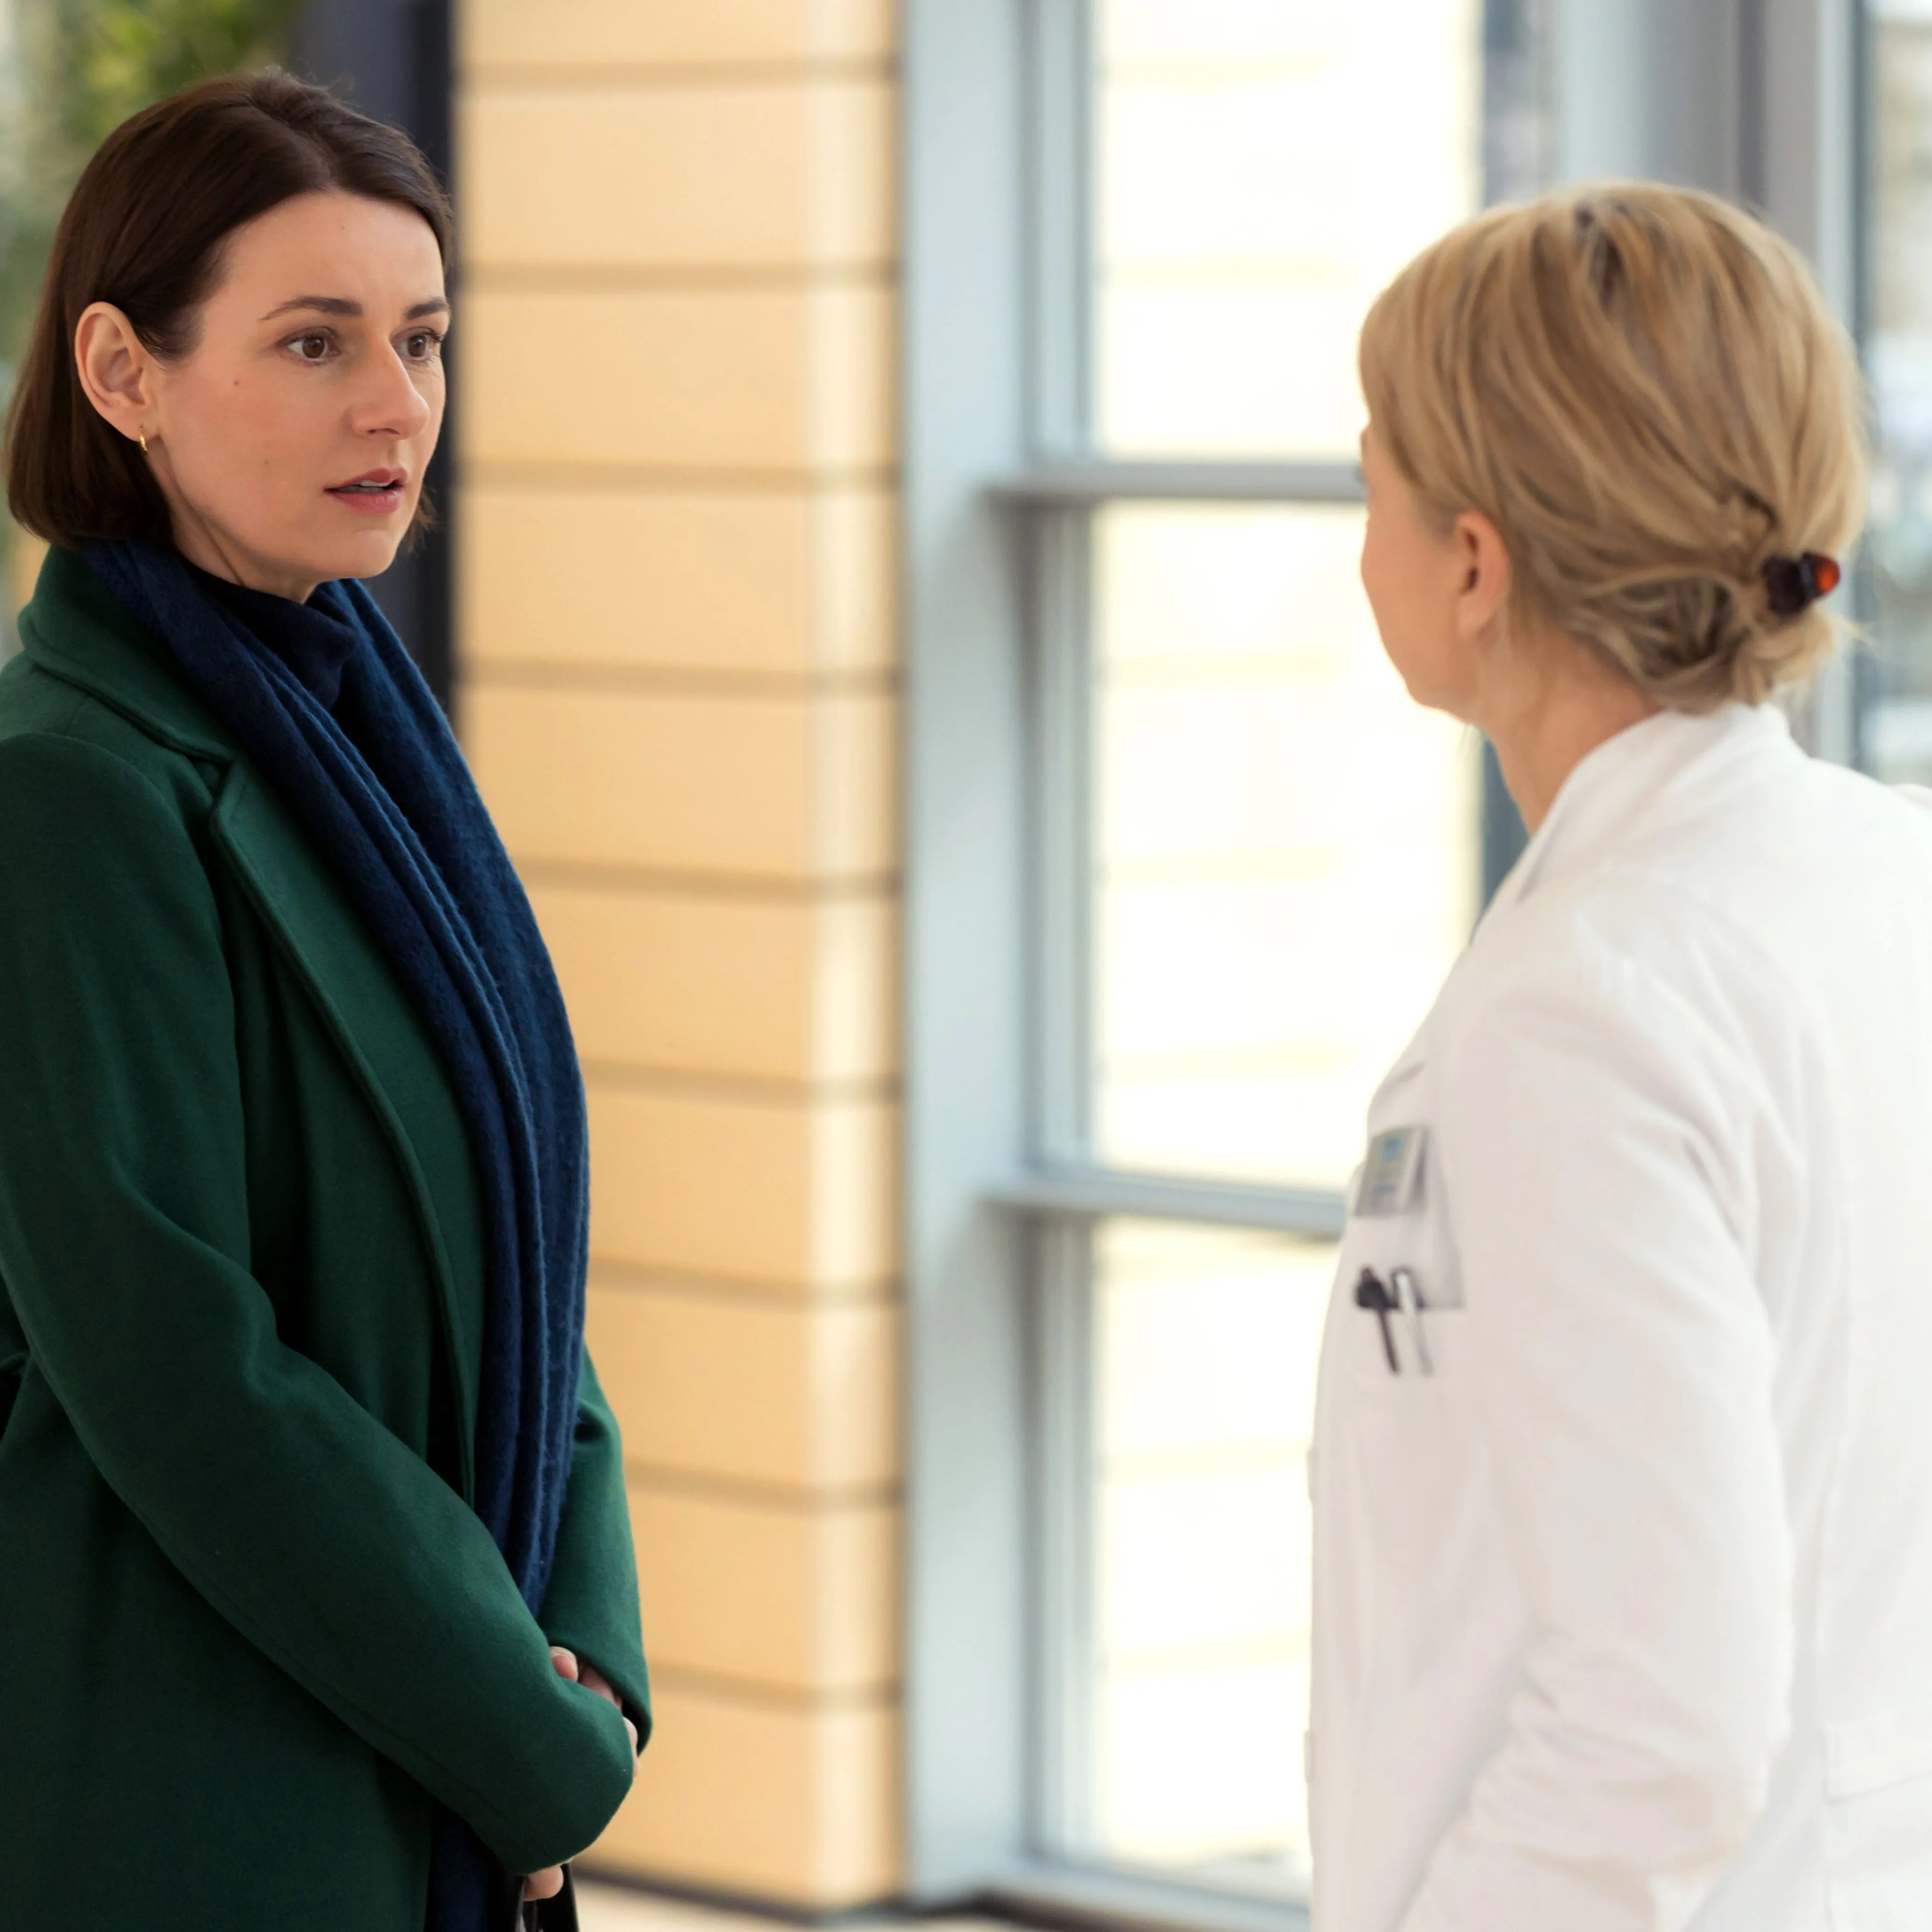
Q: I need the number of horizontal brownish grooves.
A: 9